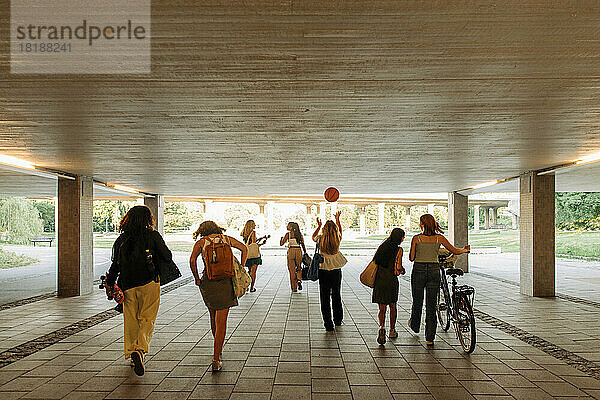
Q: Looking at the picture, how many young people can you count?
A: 7